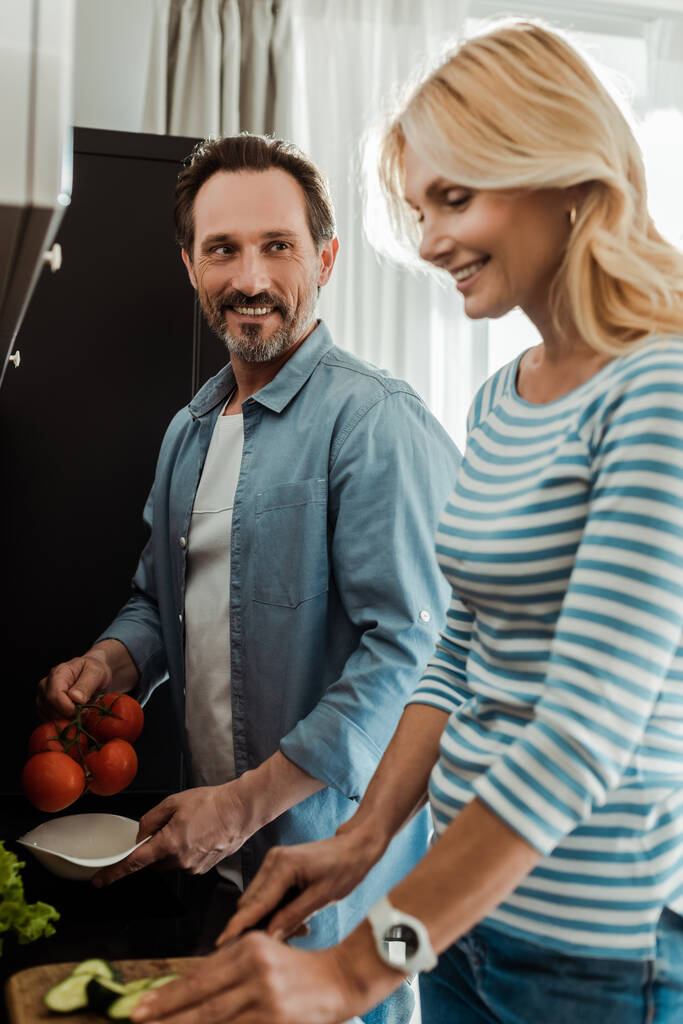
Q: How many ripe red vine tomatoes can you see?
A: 4